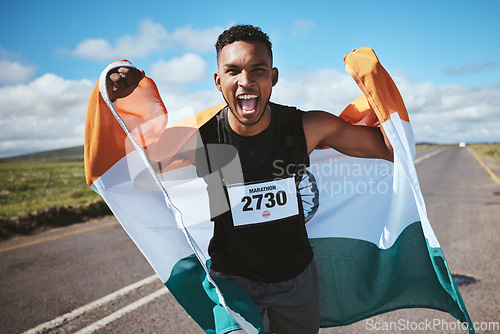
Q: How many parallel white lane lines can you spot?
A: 2